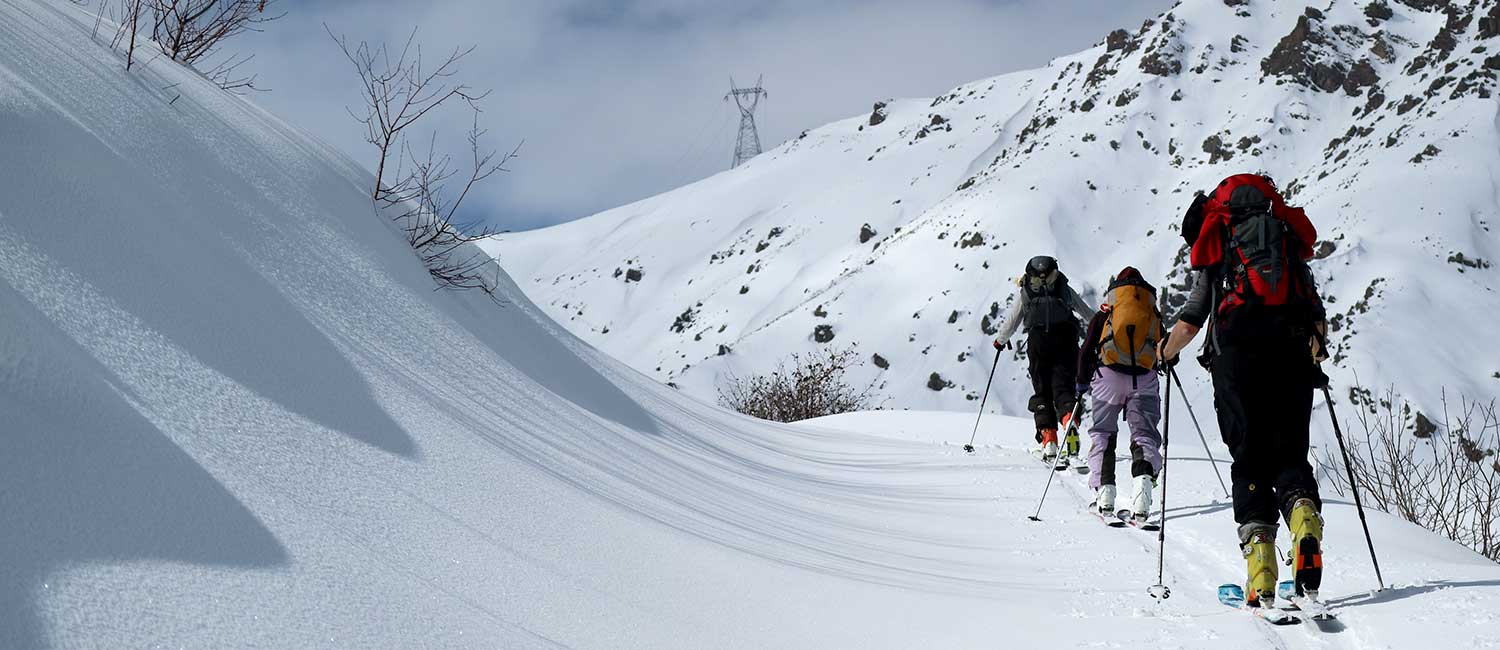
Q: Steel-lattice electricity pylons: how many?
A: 1